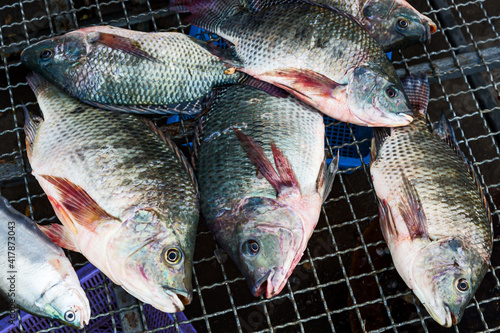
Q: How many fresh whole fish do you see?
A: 7